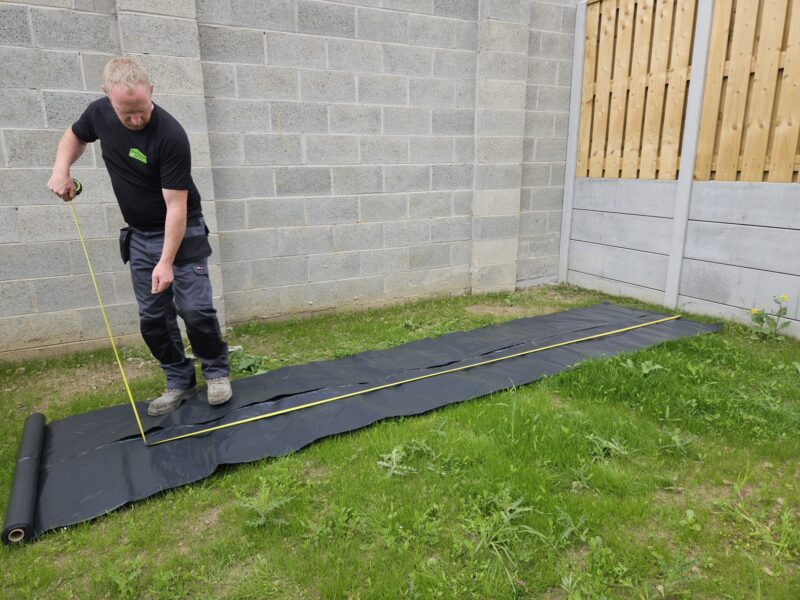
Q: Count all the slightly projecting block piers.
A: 2